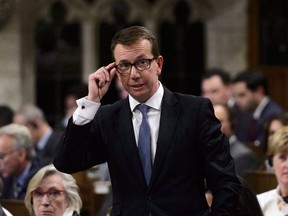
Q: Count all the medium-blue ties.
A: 1